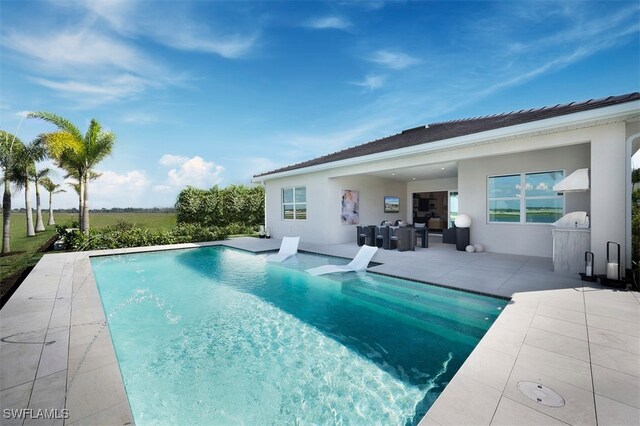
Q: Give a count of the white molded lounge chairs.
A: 2